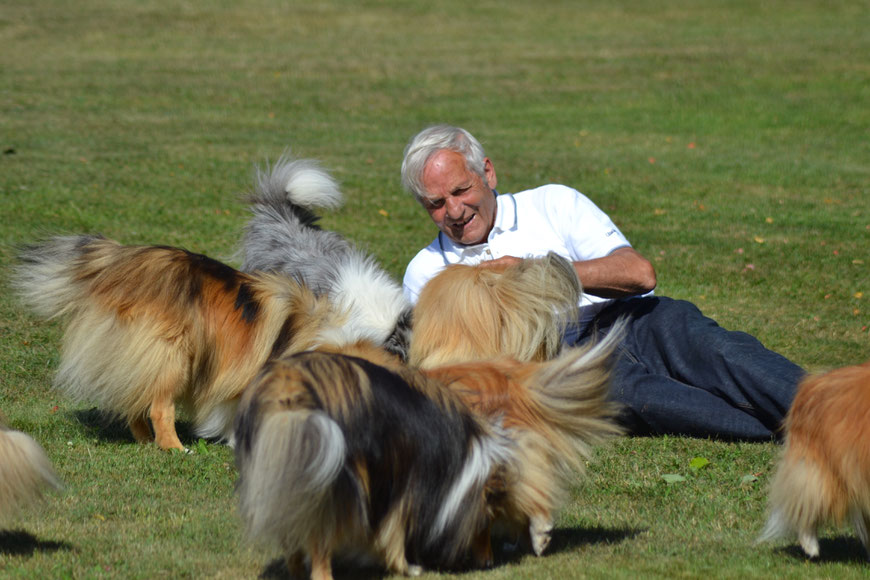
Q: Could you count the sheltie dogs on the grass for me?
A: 7